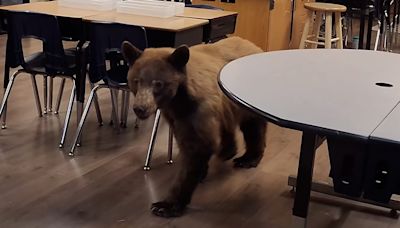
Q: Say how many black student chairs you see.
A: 2